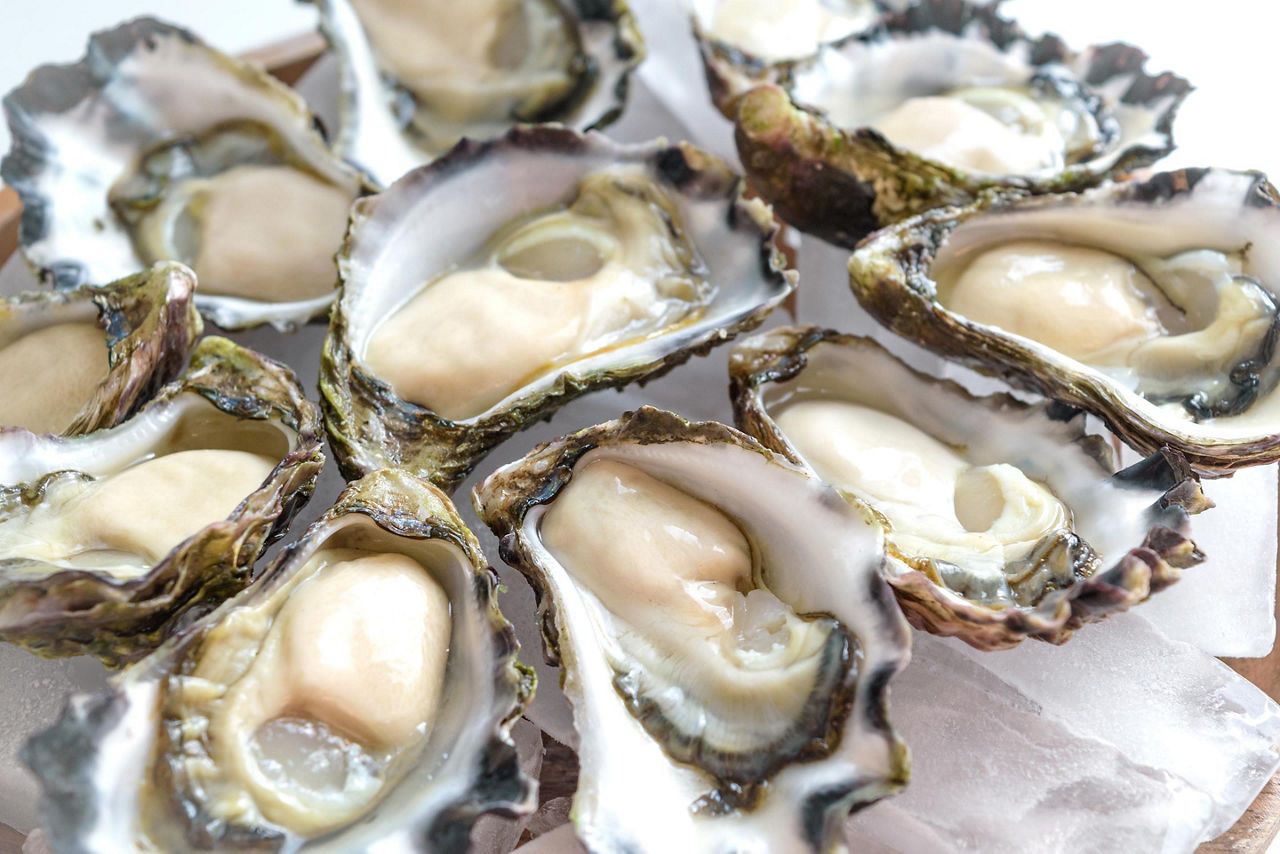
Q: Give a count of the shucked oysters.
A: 11